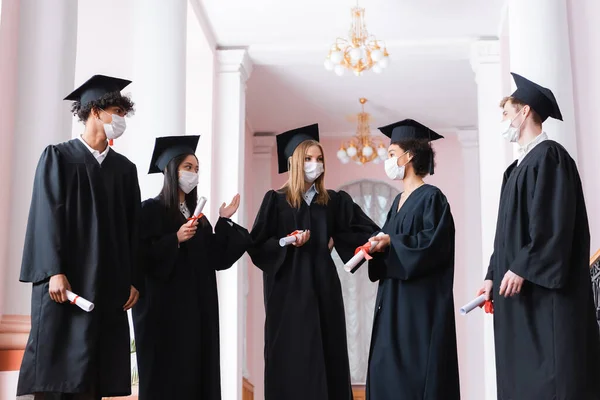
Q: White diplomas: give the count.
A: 5